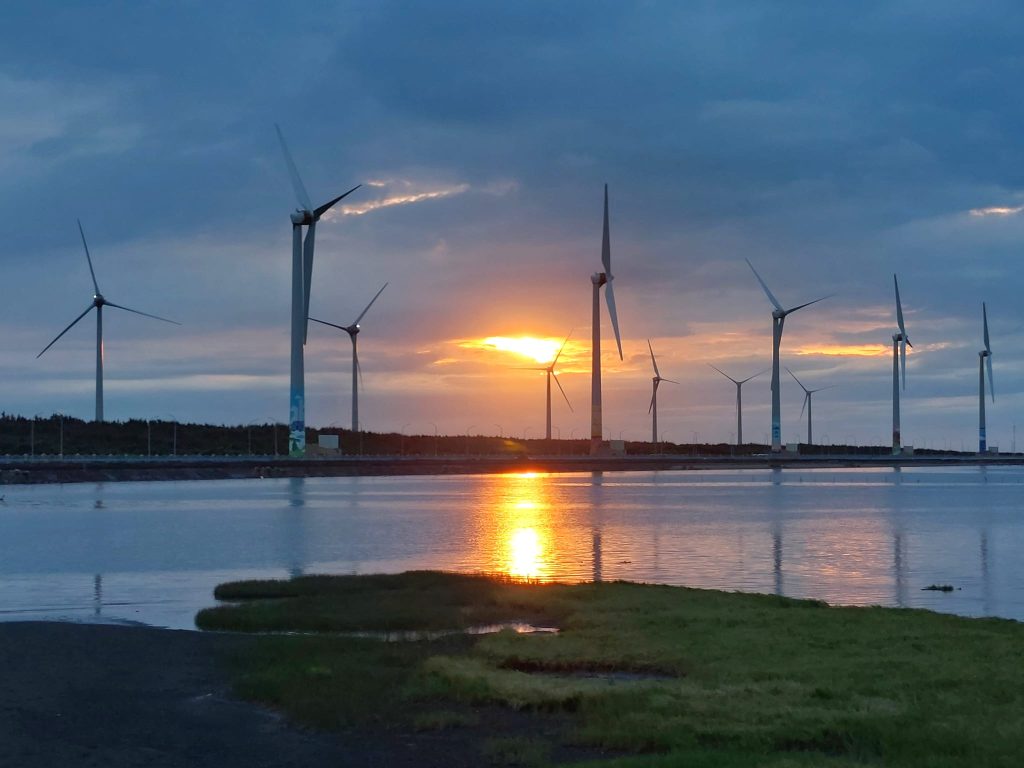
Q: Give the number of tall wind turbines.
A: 11